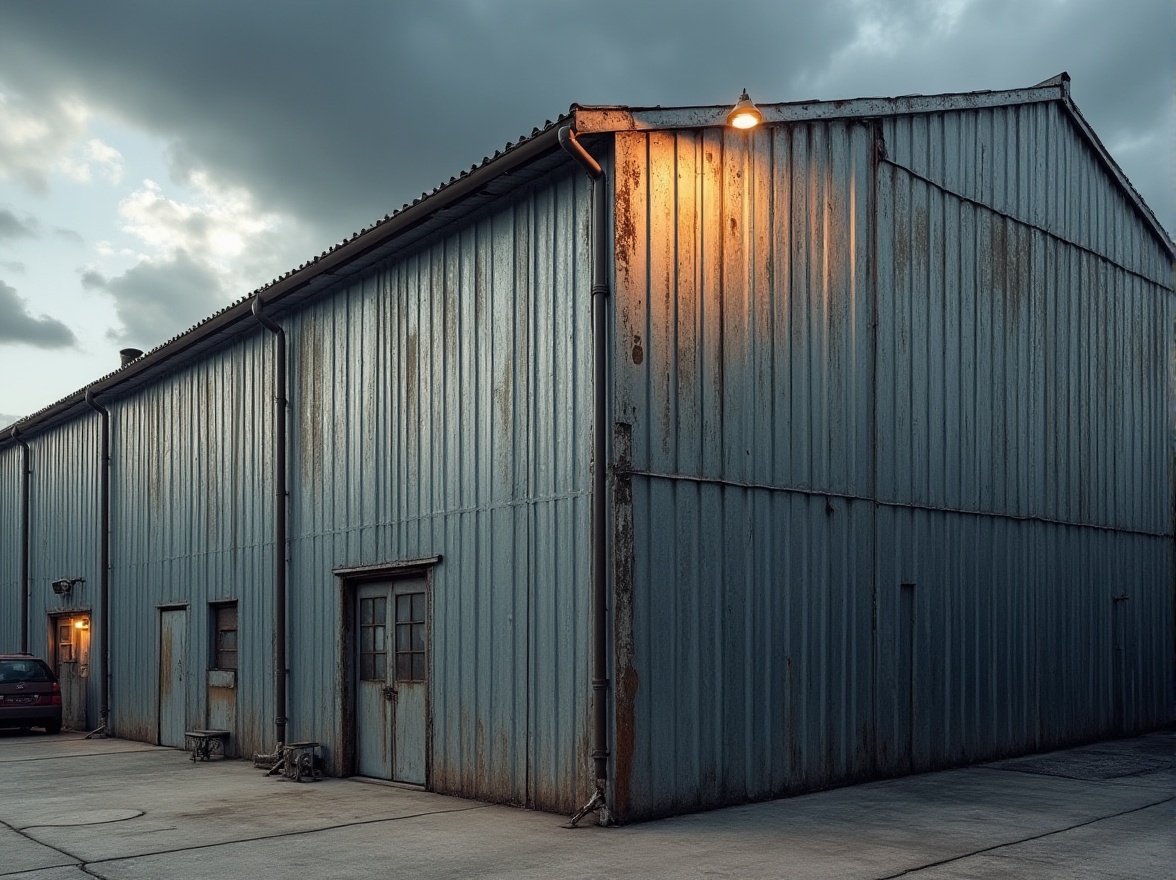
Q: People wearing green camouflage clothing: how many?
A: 0